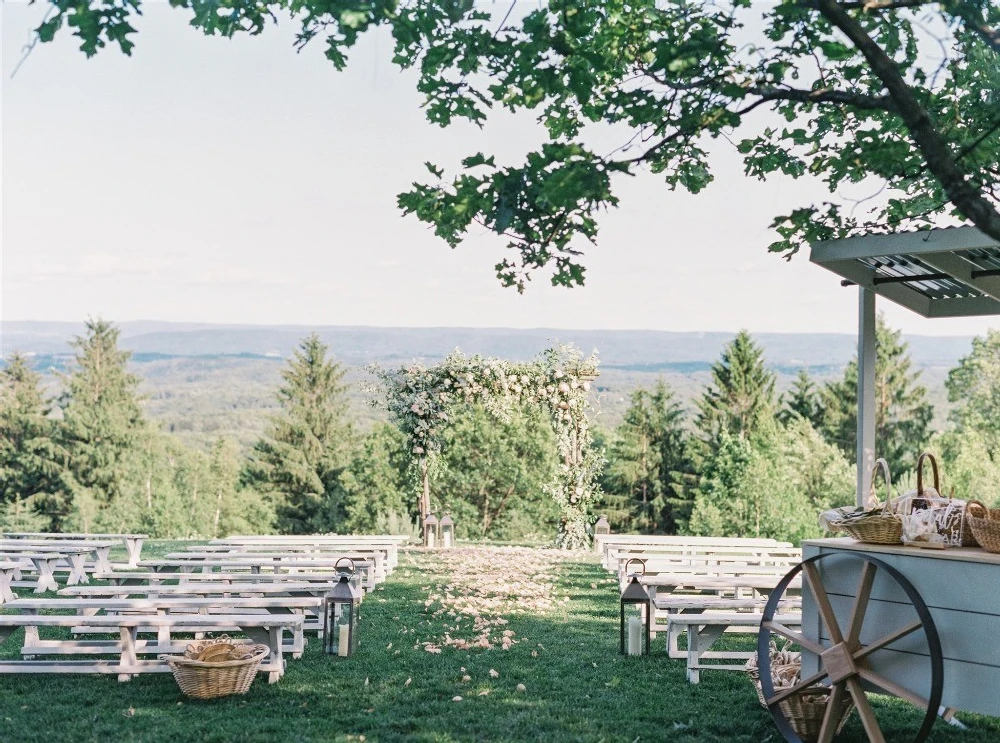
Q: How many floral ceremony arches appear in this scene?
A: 1